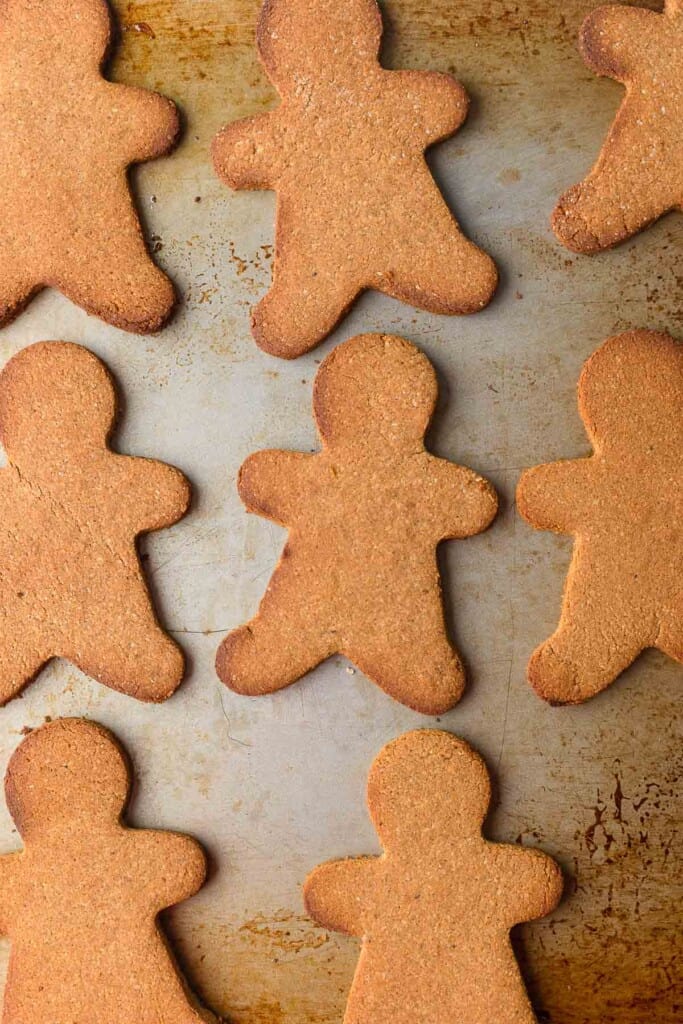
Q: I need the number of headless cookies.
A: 1